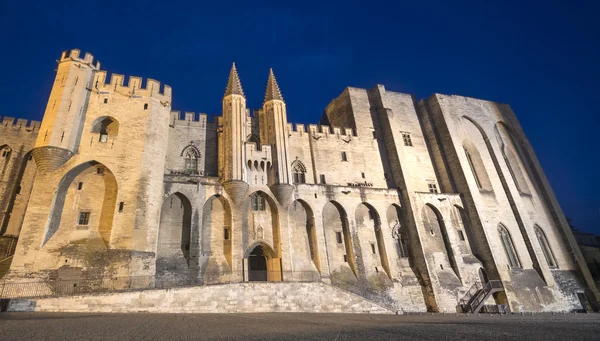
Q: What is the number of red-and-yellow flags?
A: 0